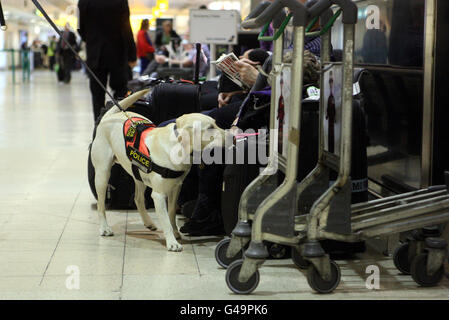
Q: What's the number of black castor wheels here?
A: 6